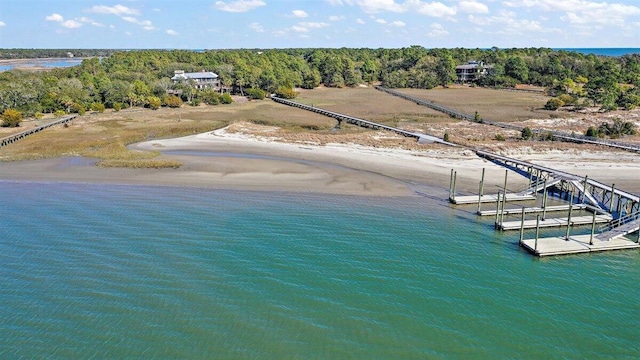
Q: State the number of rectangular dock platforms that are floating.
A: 4